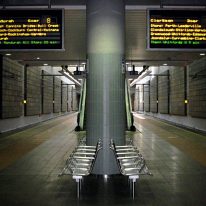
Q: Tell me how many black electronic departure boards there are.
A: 2